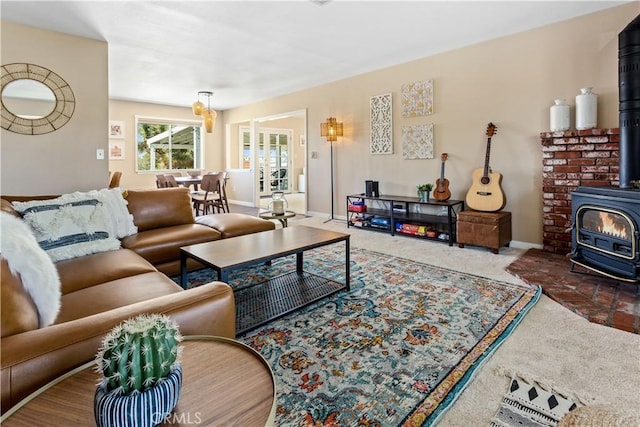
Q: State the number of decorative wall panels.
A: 3